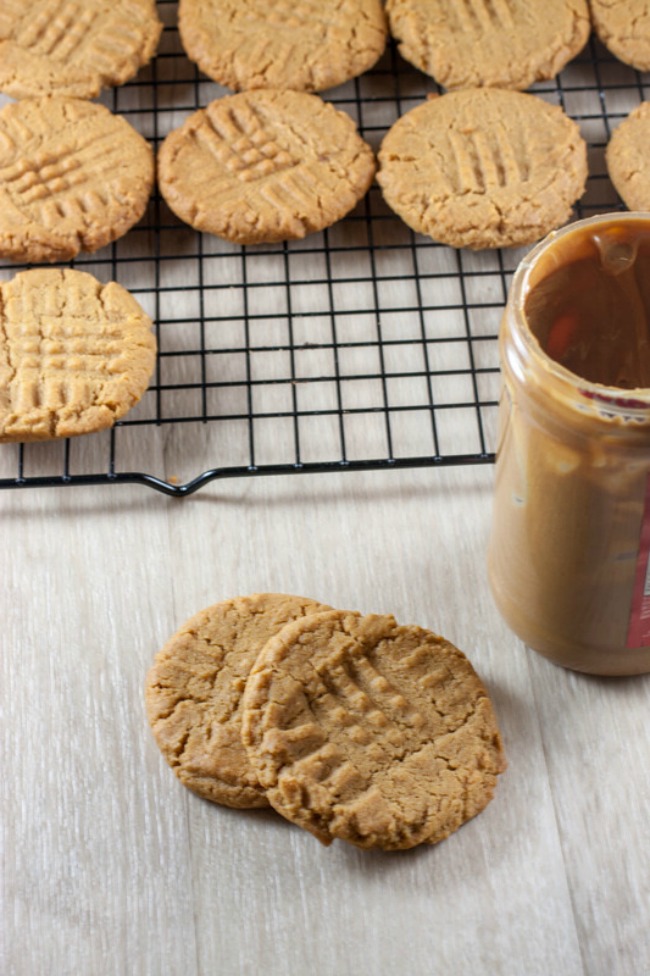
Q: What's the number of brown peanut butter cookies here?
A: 11